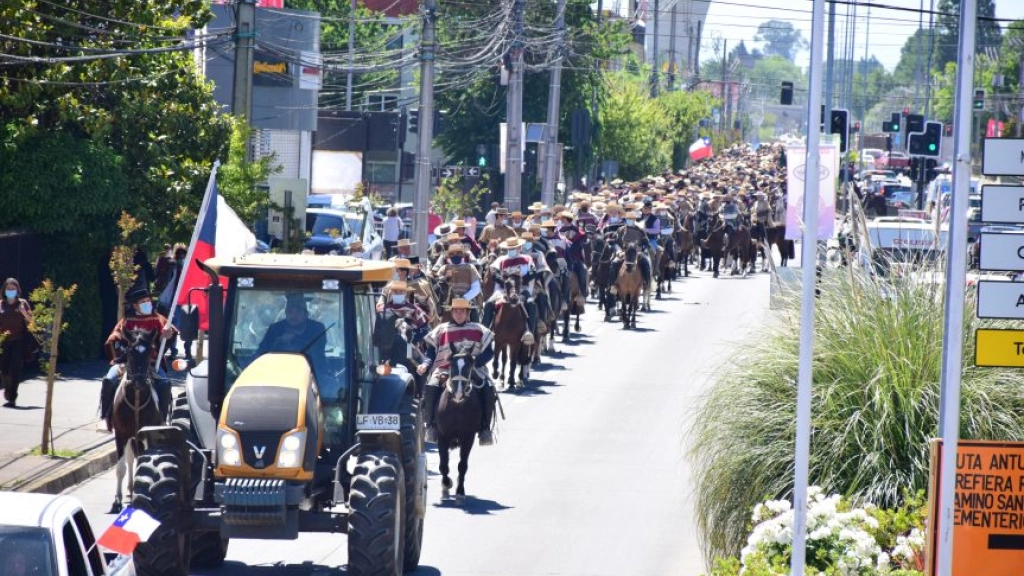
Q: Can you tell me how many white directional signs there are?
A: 4